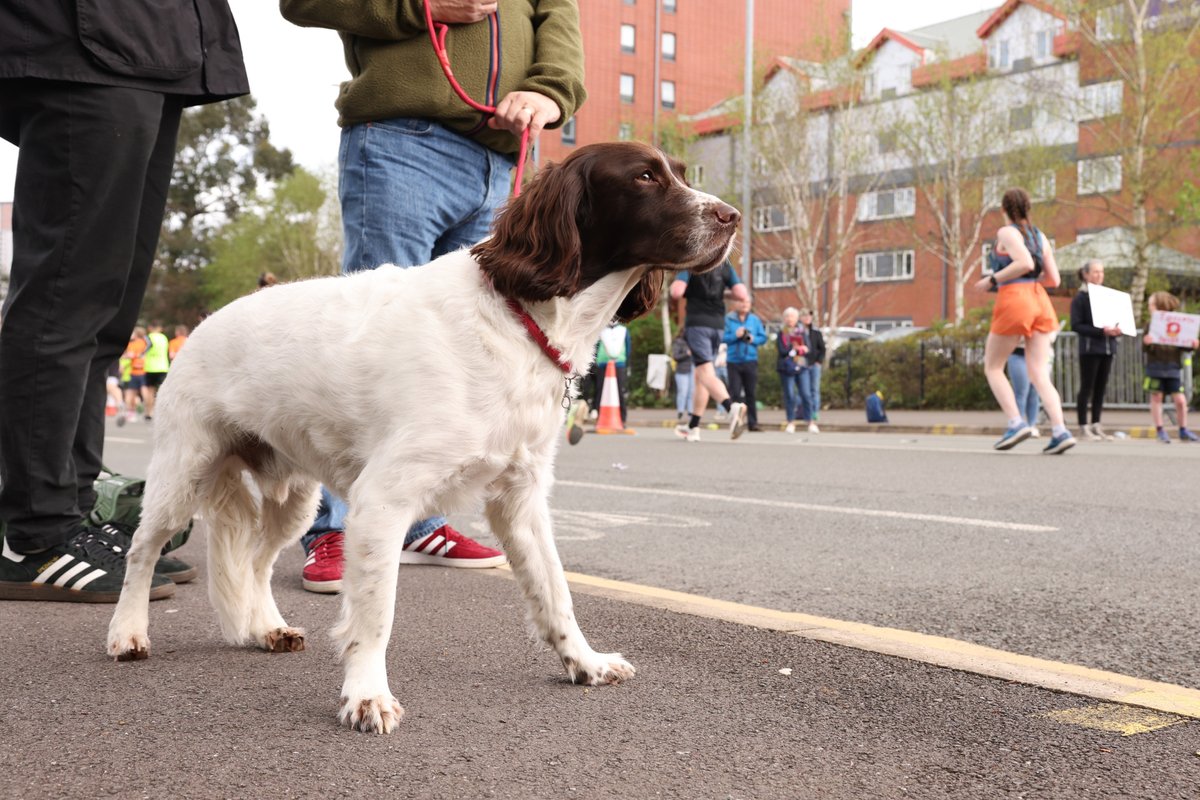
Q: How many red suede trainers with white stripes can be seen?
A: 2